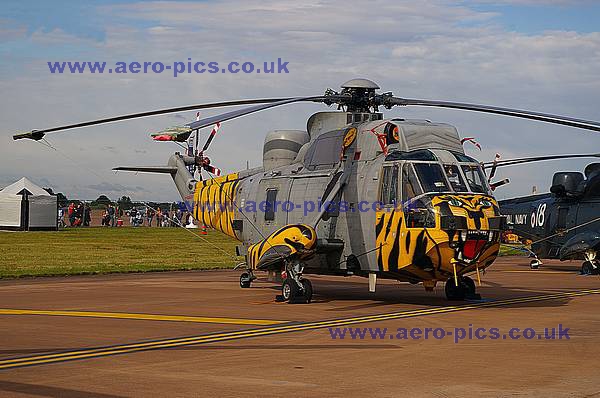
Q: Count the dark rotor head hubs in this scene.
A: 1